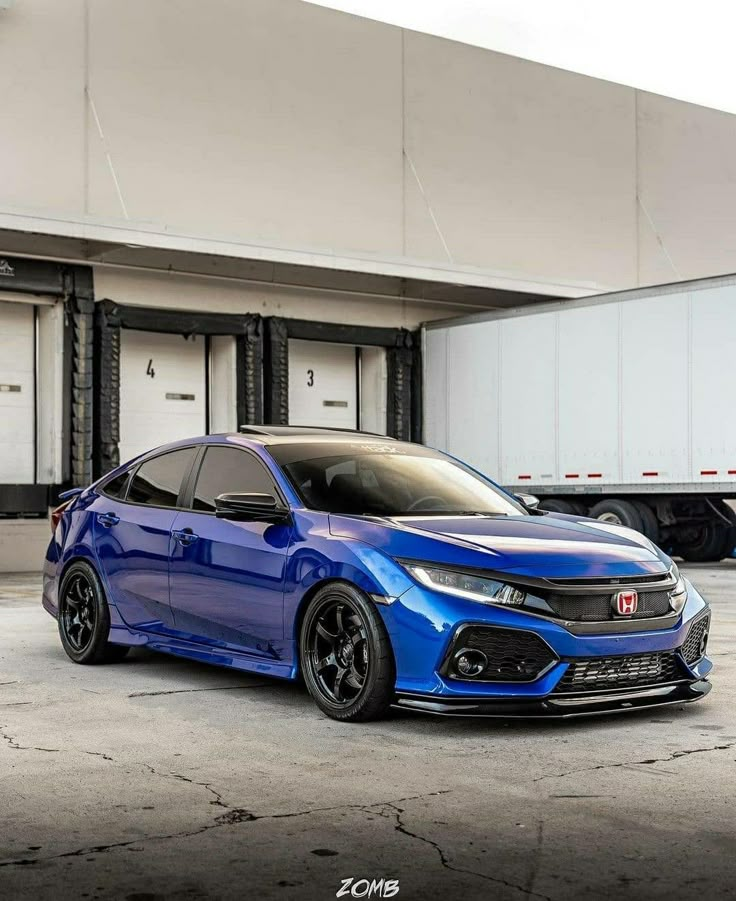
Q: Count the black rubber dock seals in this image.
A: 3